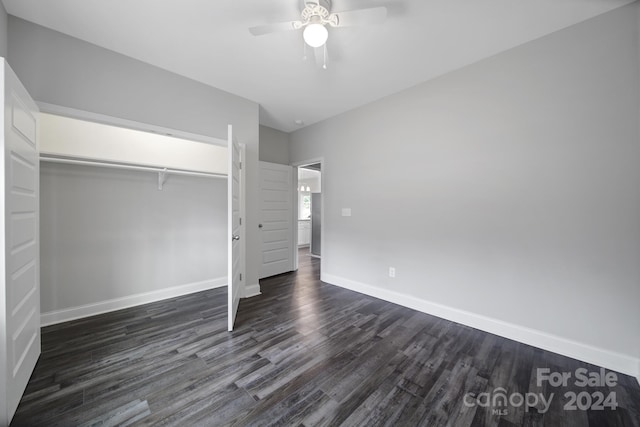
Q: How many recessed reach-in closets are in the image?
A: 1